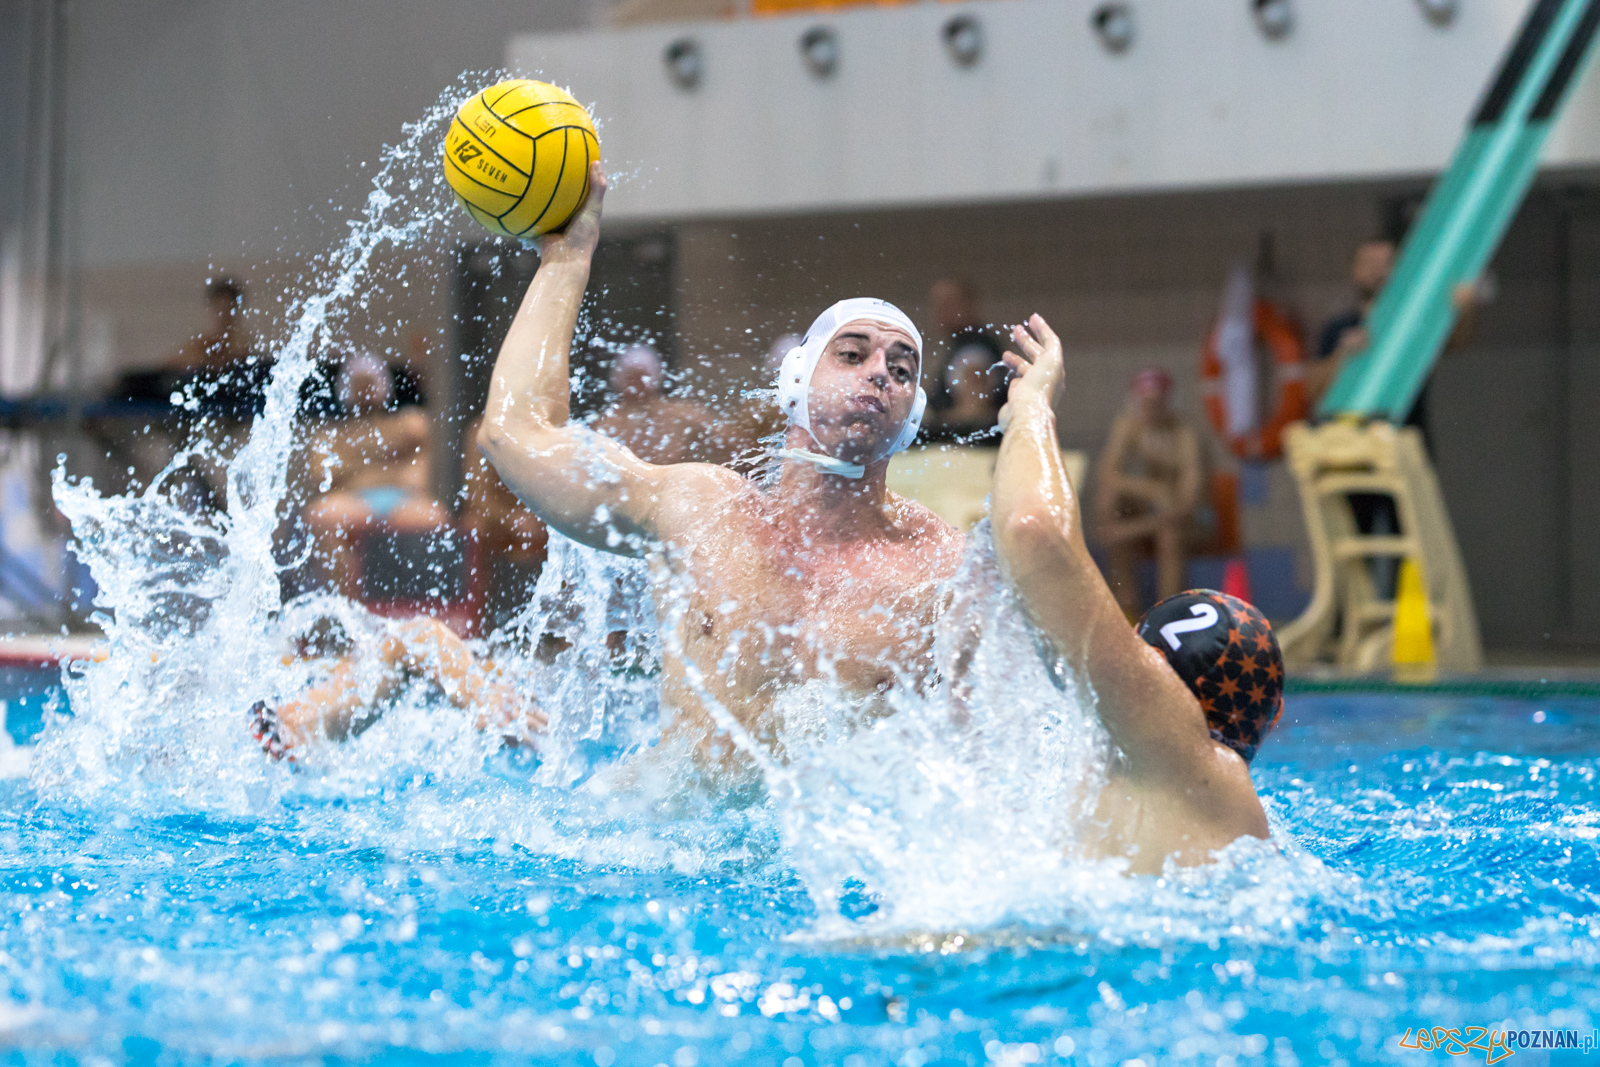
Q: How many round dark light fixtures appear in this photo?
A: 6